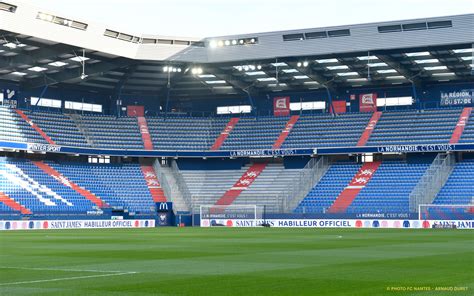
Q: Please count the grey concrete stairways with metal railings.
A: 3